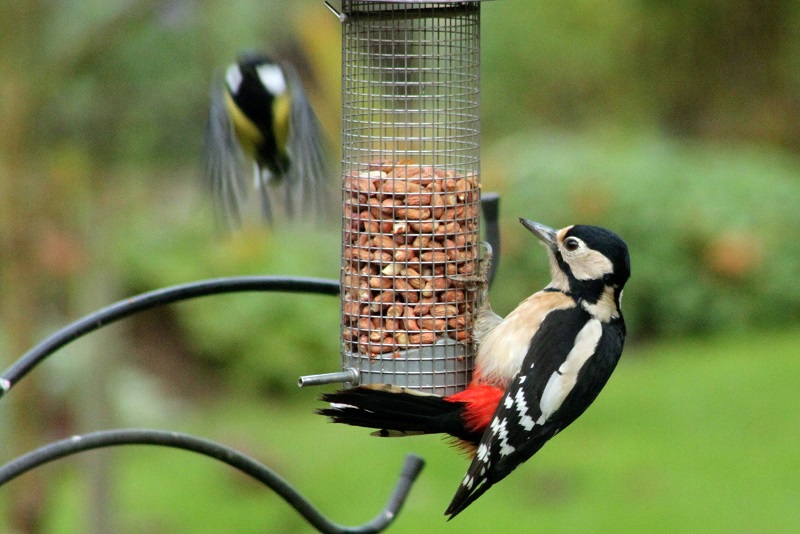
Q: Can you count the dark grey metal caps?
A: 2